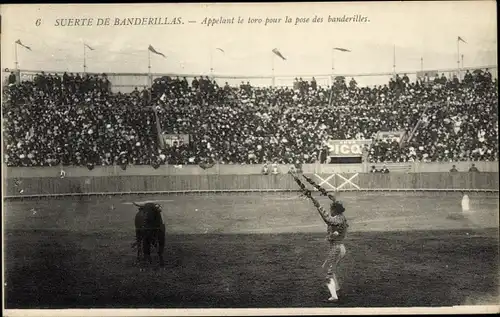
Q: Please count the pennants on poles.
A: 7